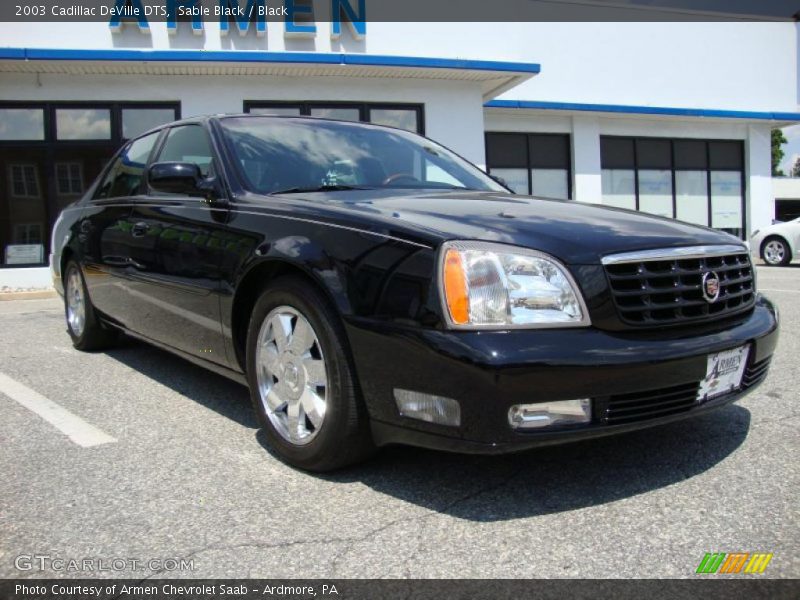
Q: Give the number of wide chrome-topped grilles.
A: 1